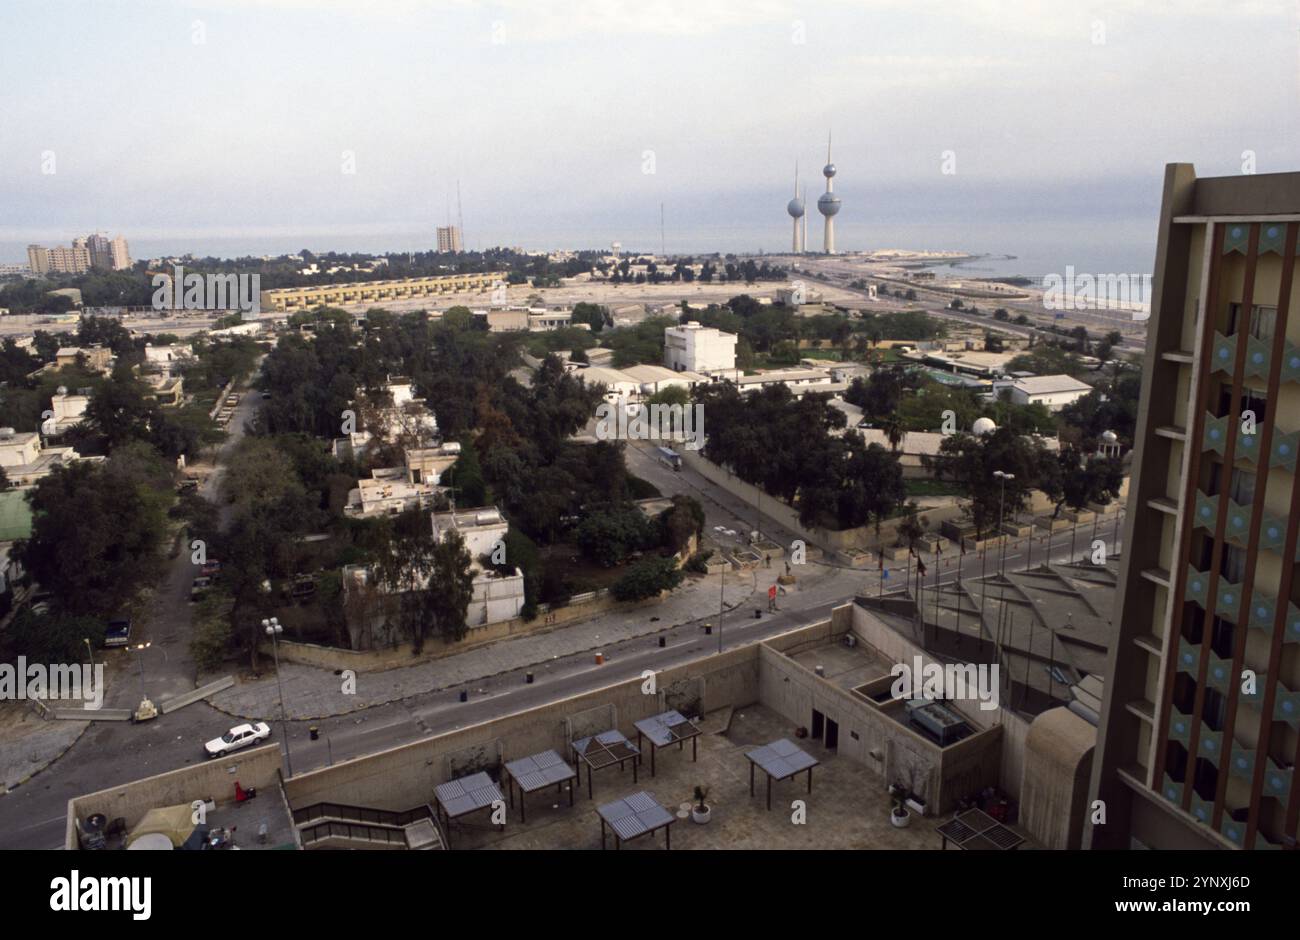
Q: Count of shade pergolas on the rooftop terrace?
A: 7